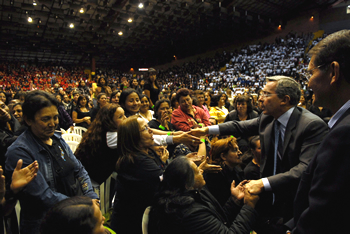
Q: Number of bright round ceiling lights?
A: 7